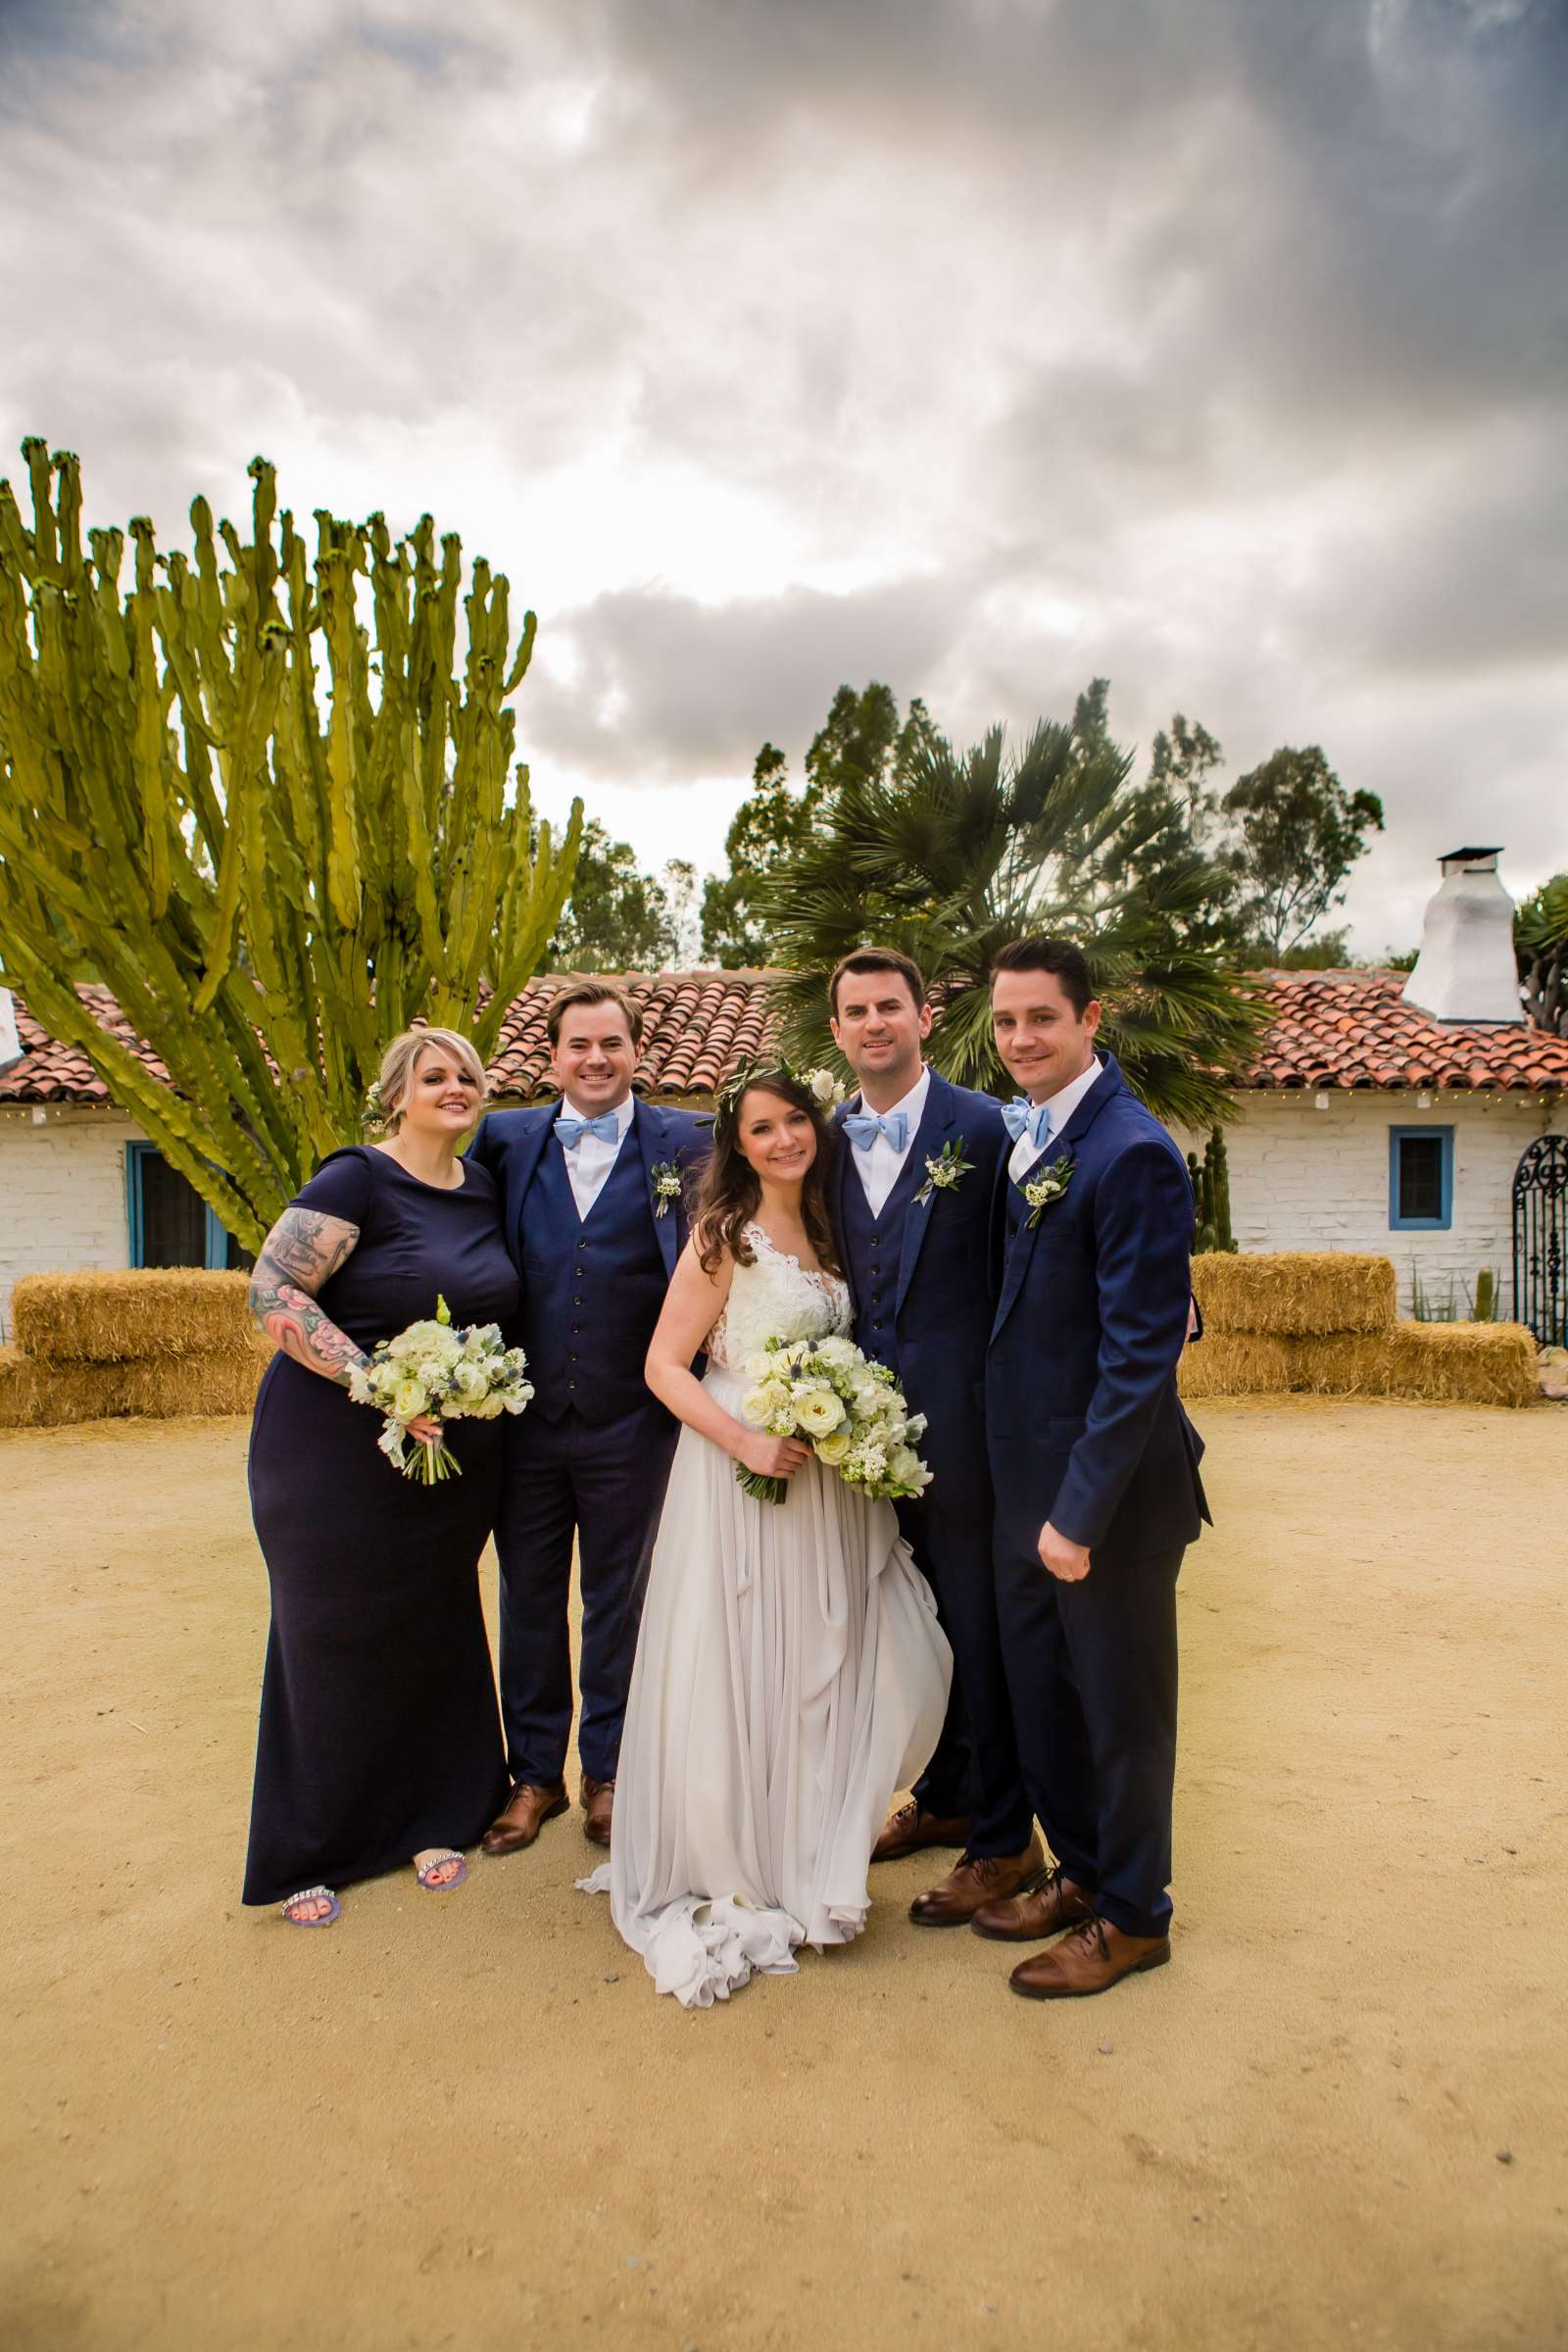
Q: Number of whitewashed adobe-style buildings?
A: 1